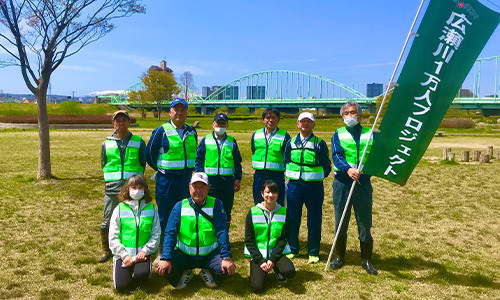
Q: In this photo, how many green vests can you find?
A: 9